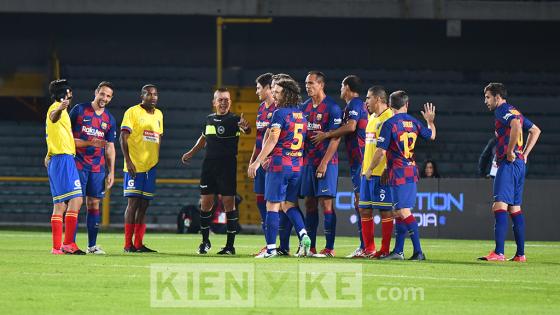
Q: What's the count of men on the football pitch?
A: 12